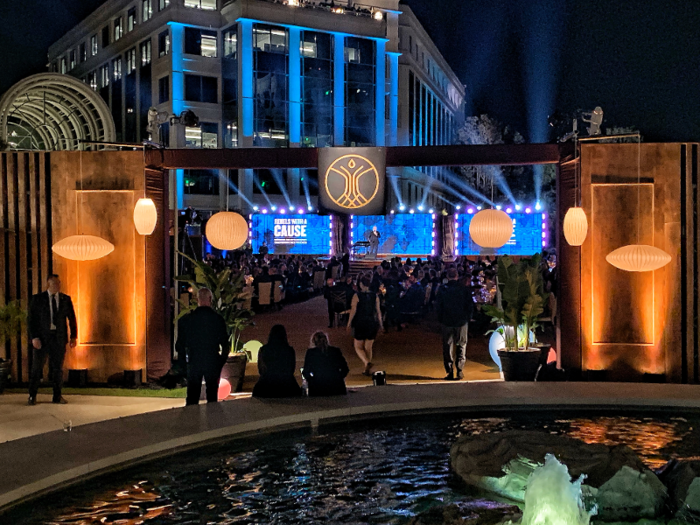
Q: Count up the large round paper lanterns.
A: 2